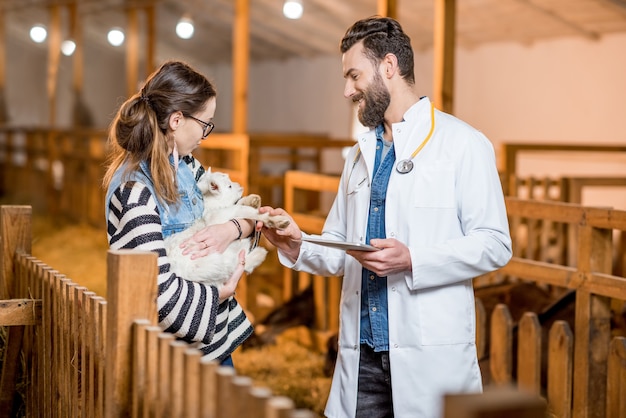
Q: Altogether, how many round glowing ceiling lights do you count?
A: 5